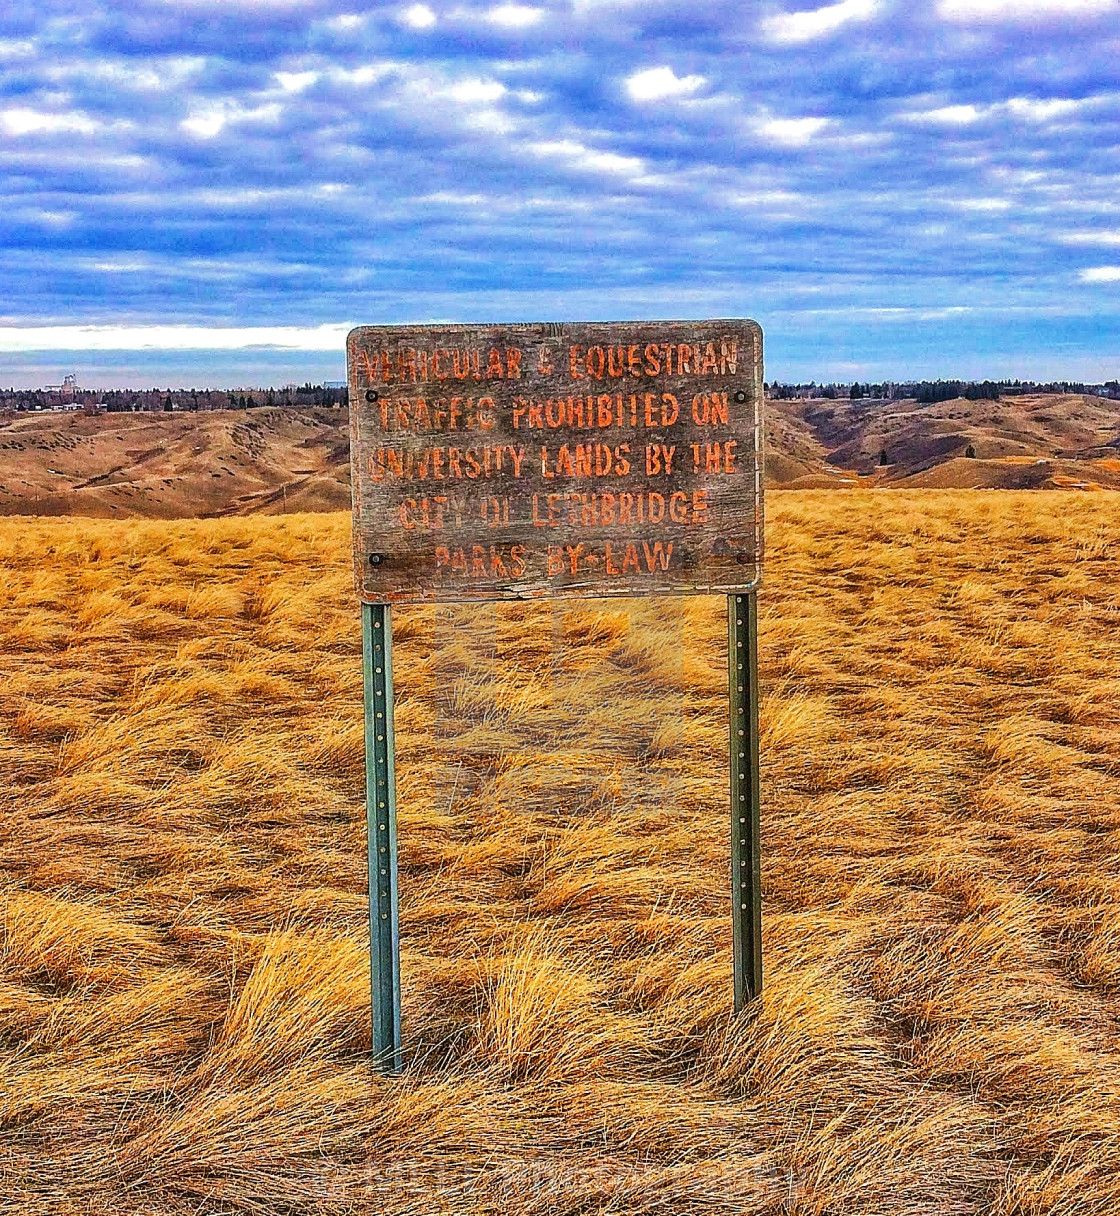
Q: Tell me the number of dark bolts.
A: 3